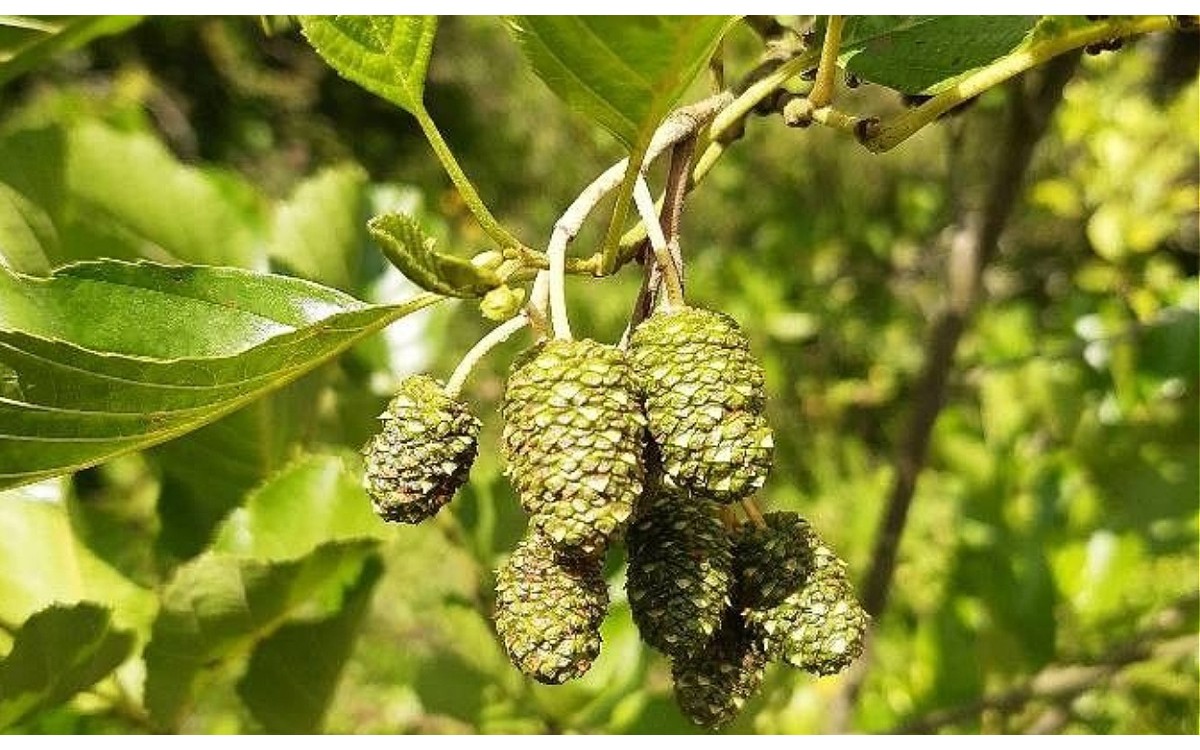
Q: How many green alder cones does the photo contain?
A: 7